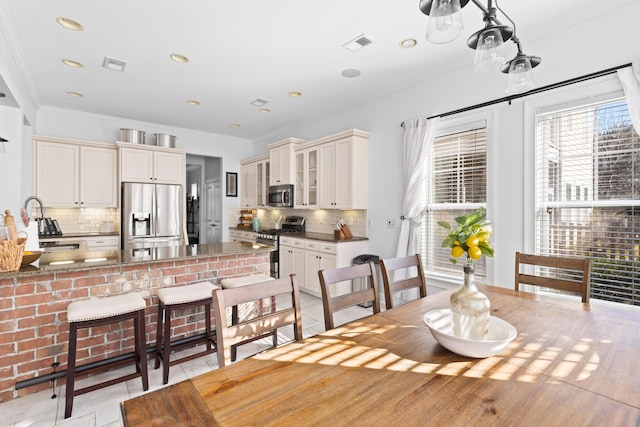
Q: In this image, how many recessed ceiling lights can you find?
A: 9